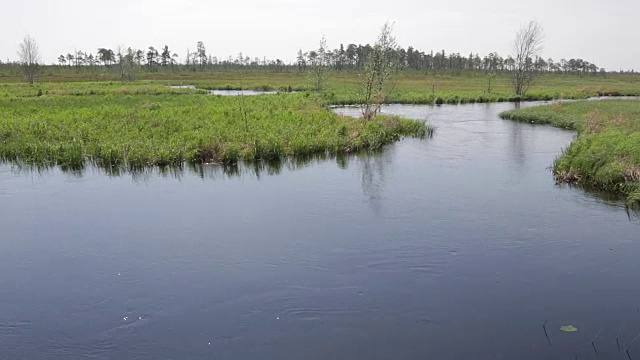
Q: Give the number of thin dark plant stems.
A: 4